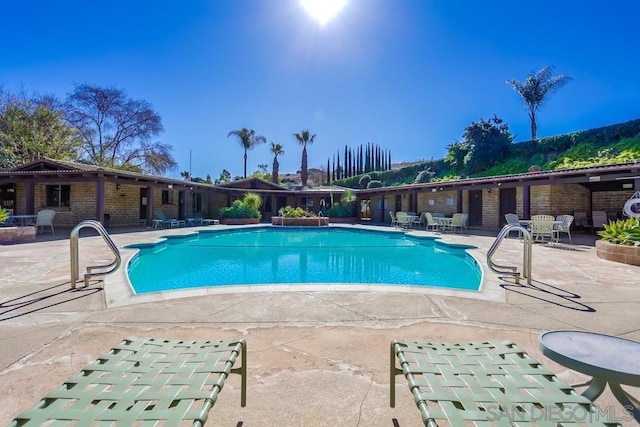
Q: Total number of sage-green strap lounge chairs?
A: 2